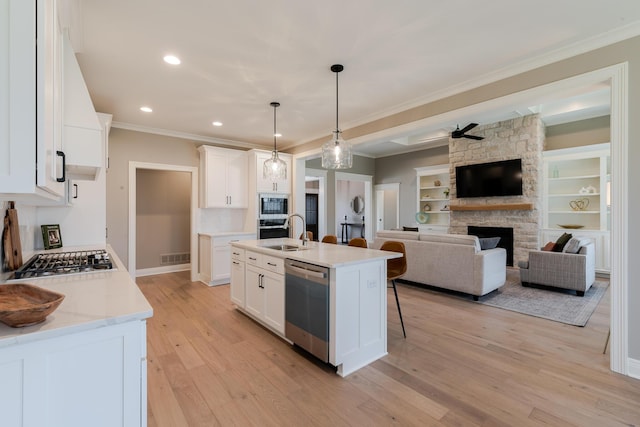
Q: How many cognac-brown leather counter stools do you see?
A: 4